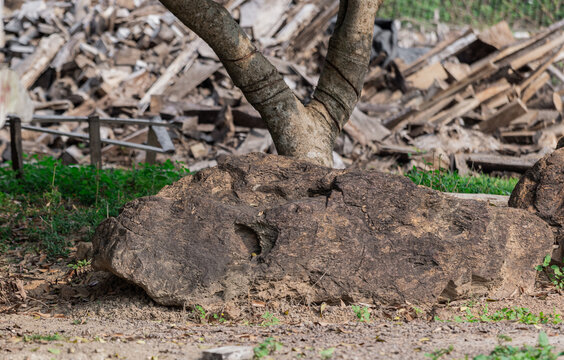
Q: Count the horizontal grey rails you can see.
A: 2